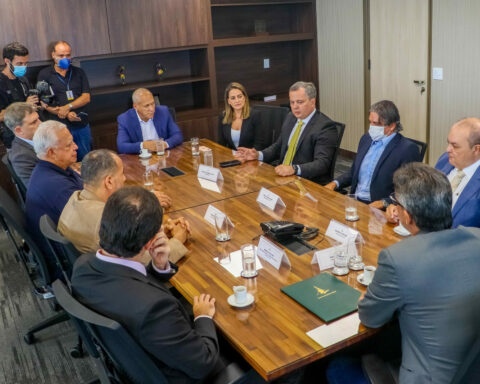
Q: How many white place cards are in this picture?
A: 6